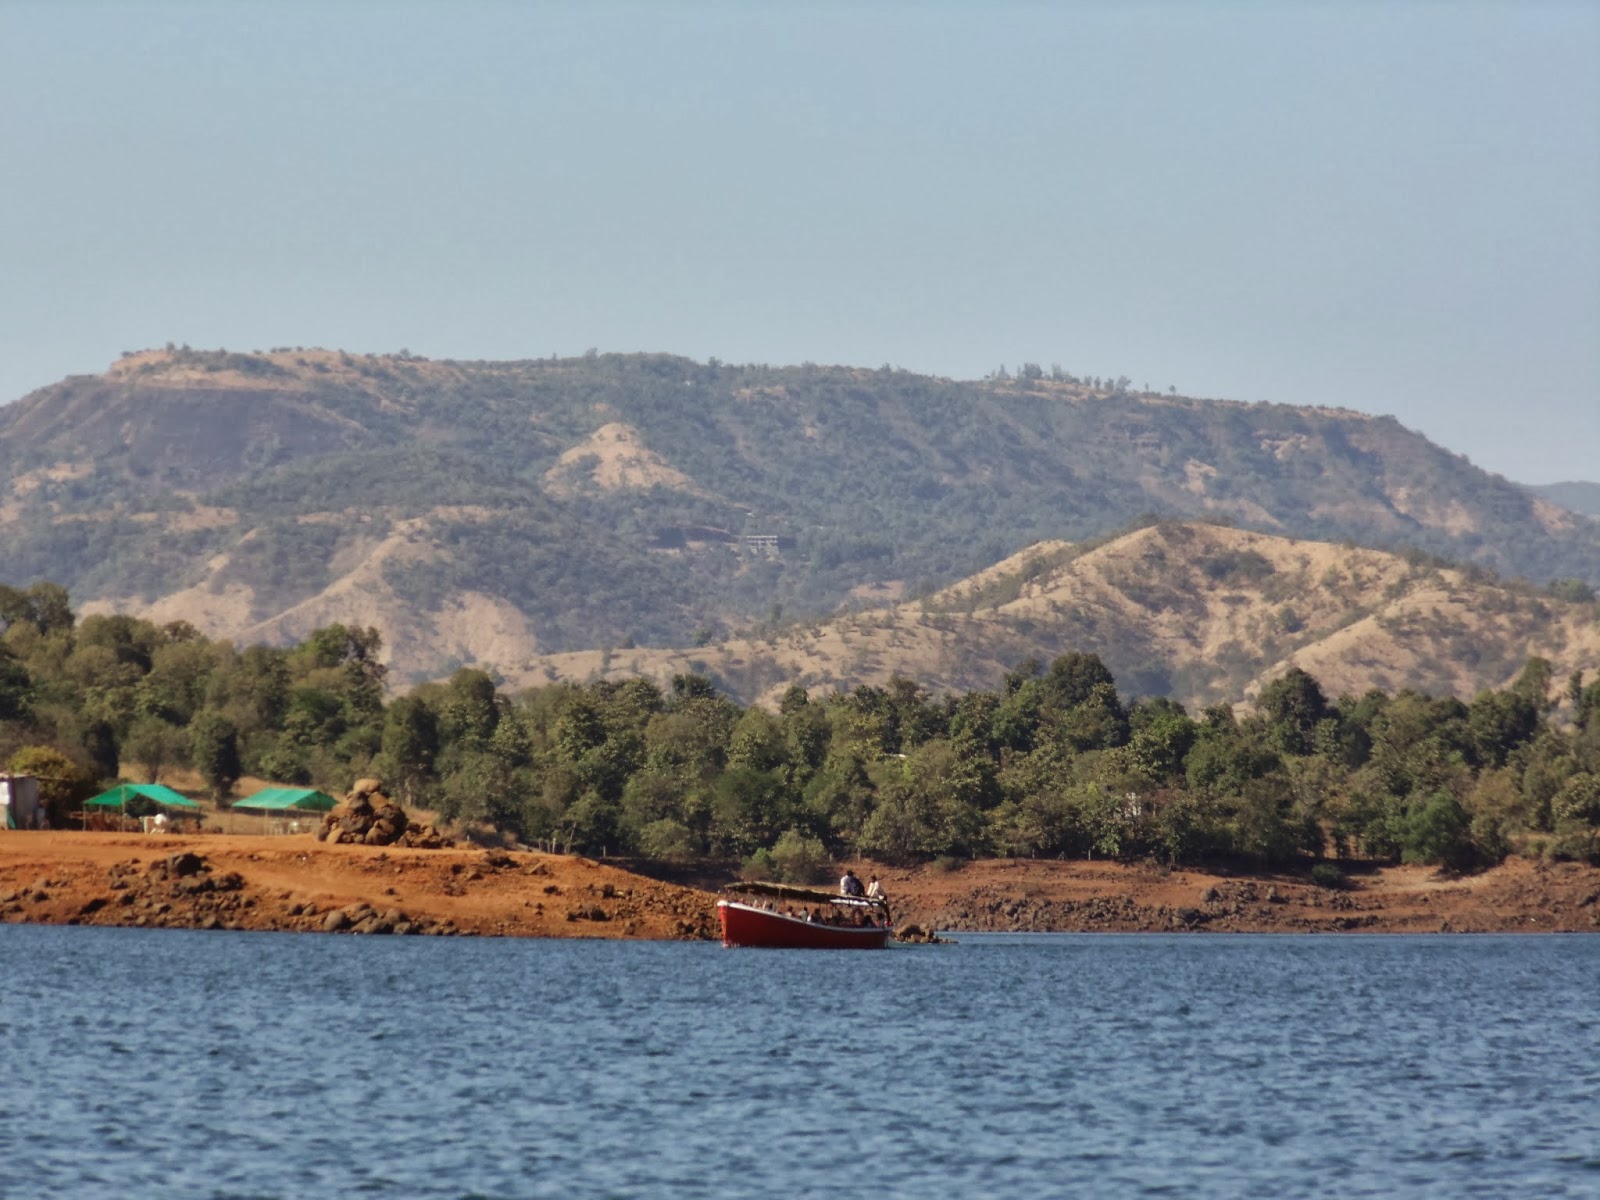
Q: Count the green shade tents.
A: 2